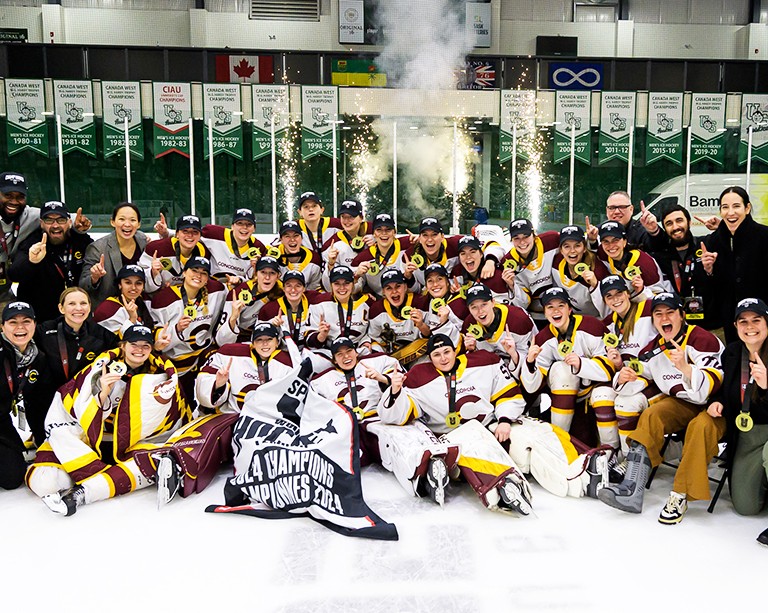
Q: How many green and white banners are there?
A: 13